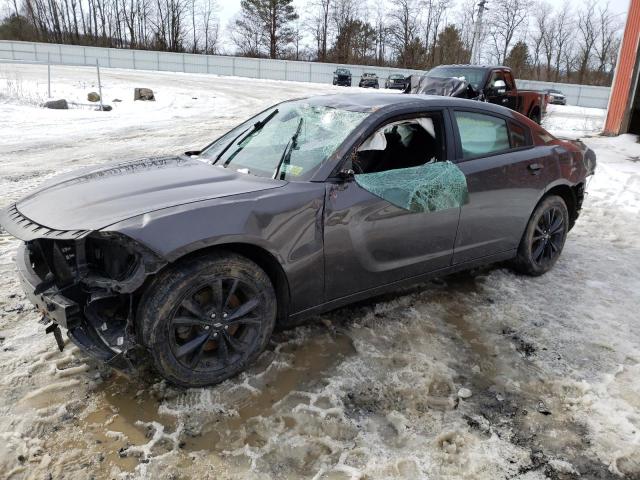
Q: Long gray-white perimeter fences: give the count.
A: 1